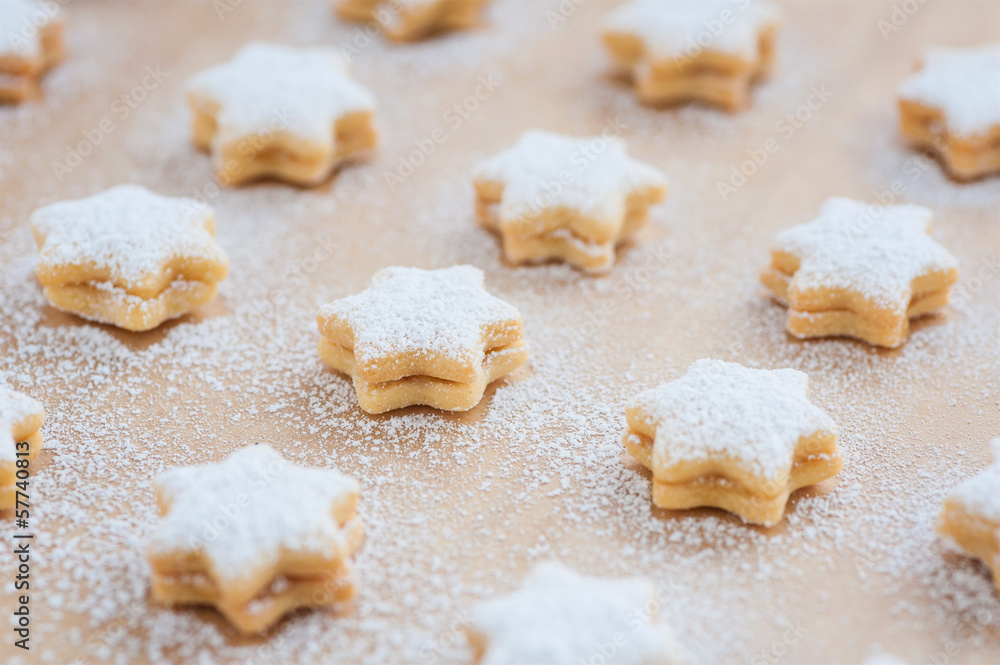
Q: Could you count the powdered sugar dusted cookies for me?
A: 14